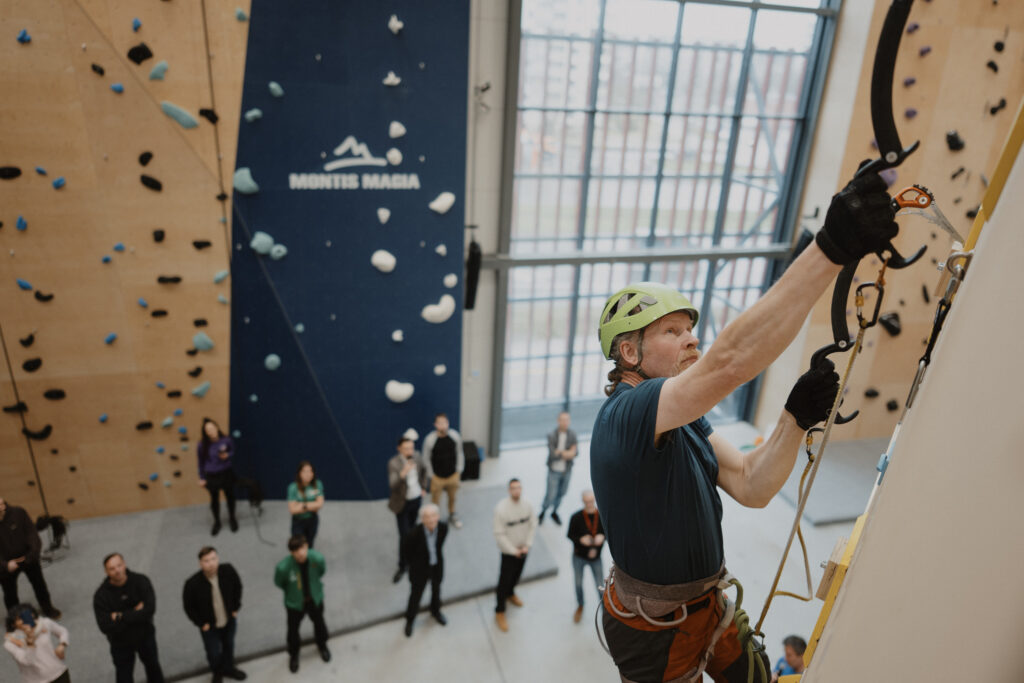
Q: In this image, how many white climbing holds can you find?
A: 14